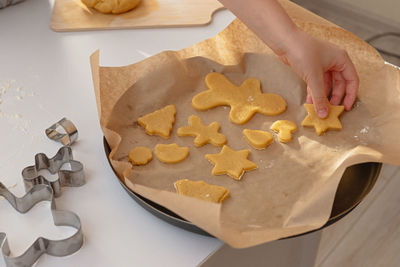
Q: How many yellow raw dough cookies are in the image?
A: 10